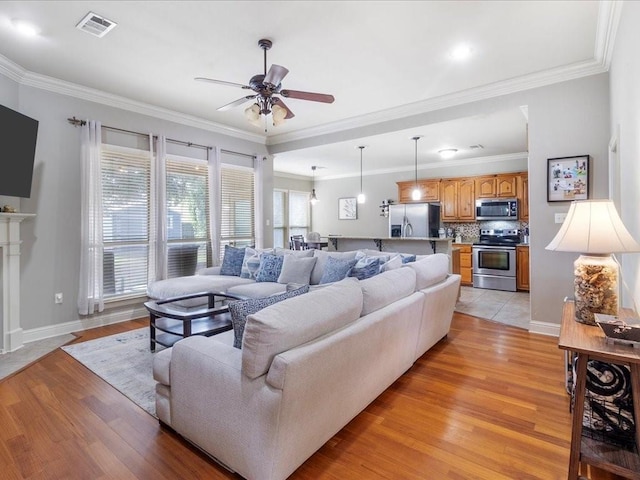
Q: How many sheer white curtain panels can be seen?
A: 4